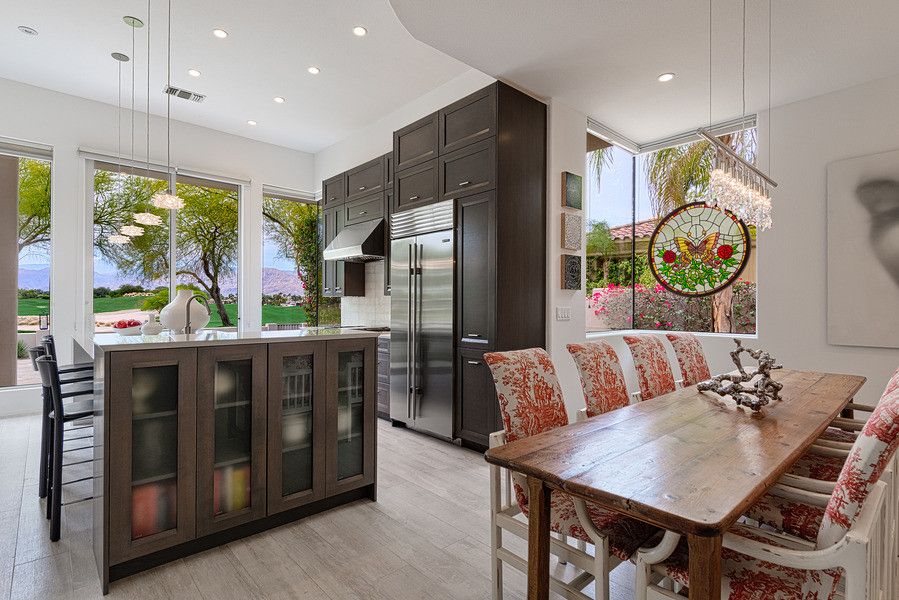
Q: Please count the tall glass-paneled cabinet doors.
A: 4